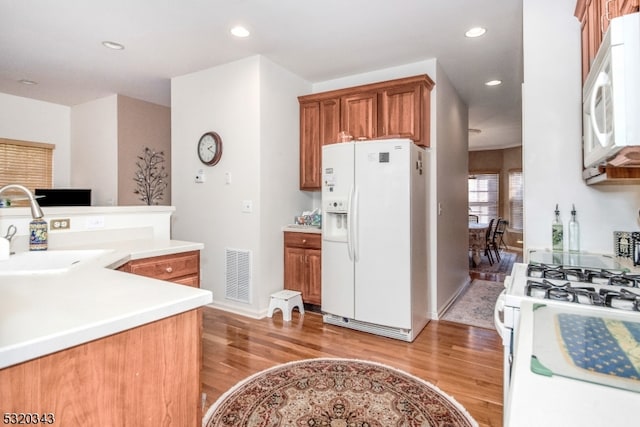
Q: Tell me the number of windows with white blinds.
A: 2